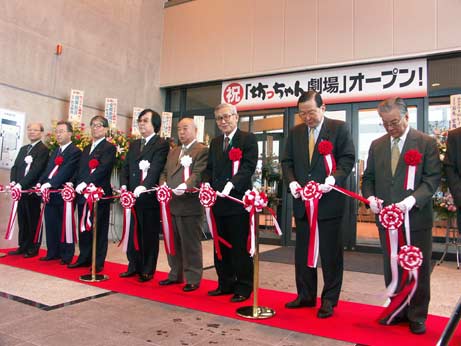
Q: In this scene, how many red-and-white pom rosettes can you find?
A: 11